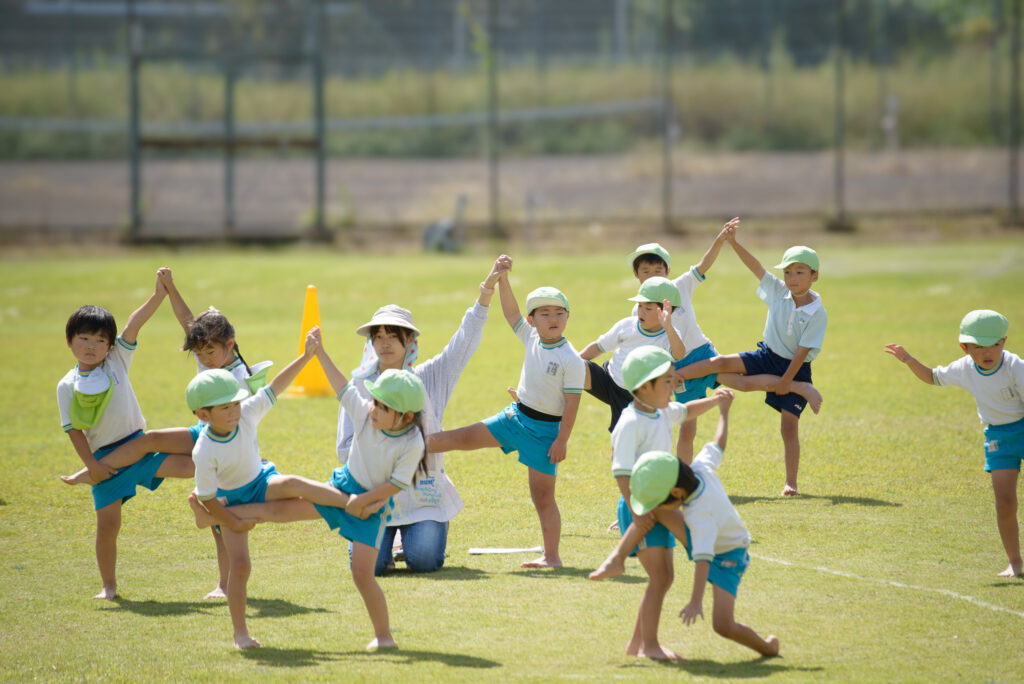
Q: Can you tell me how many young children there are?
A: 11